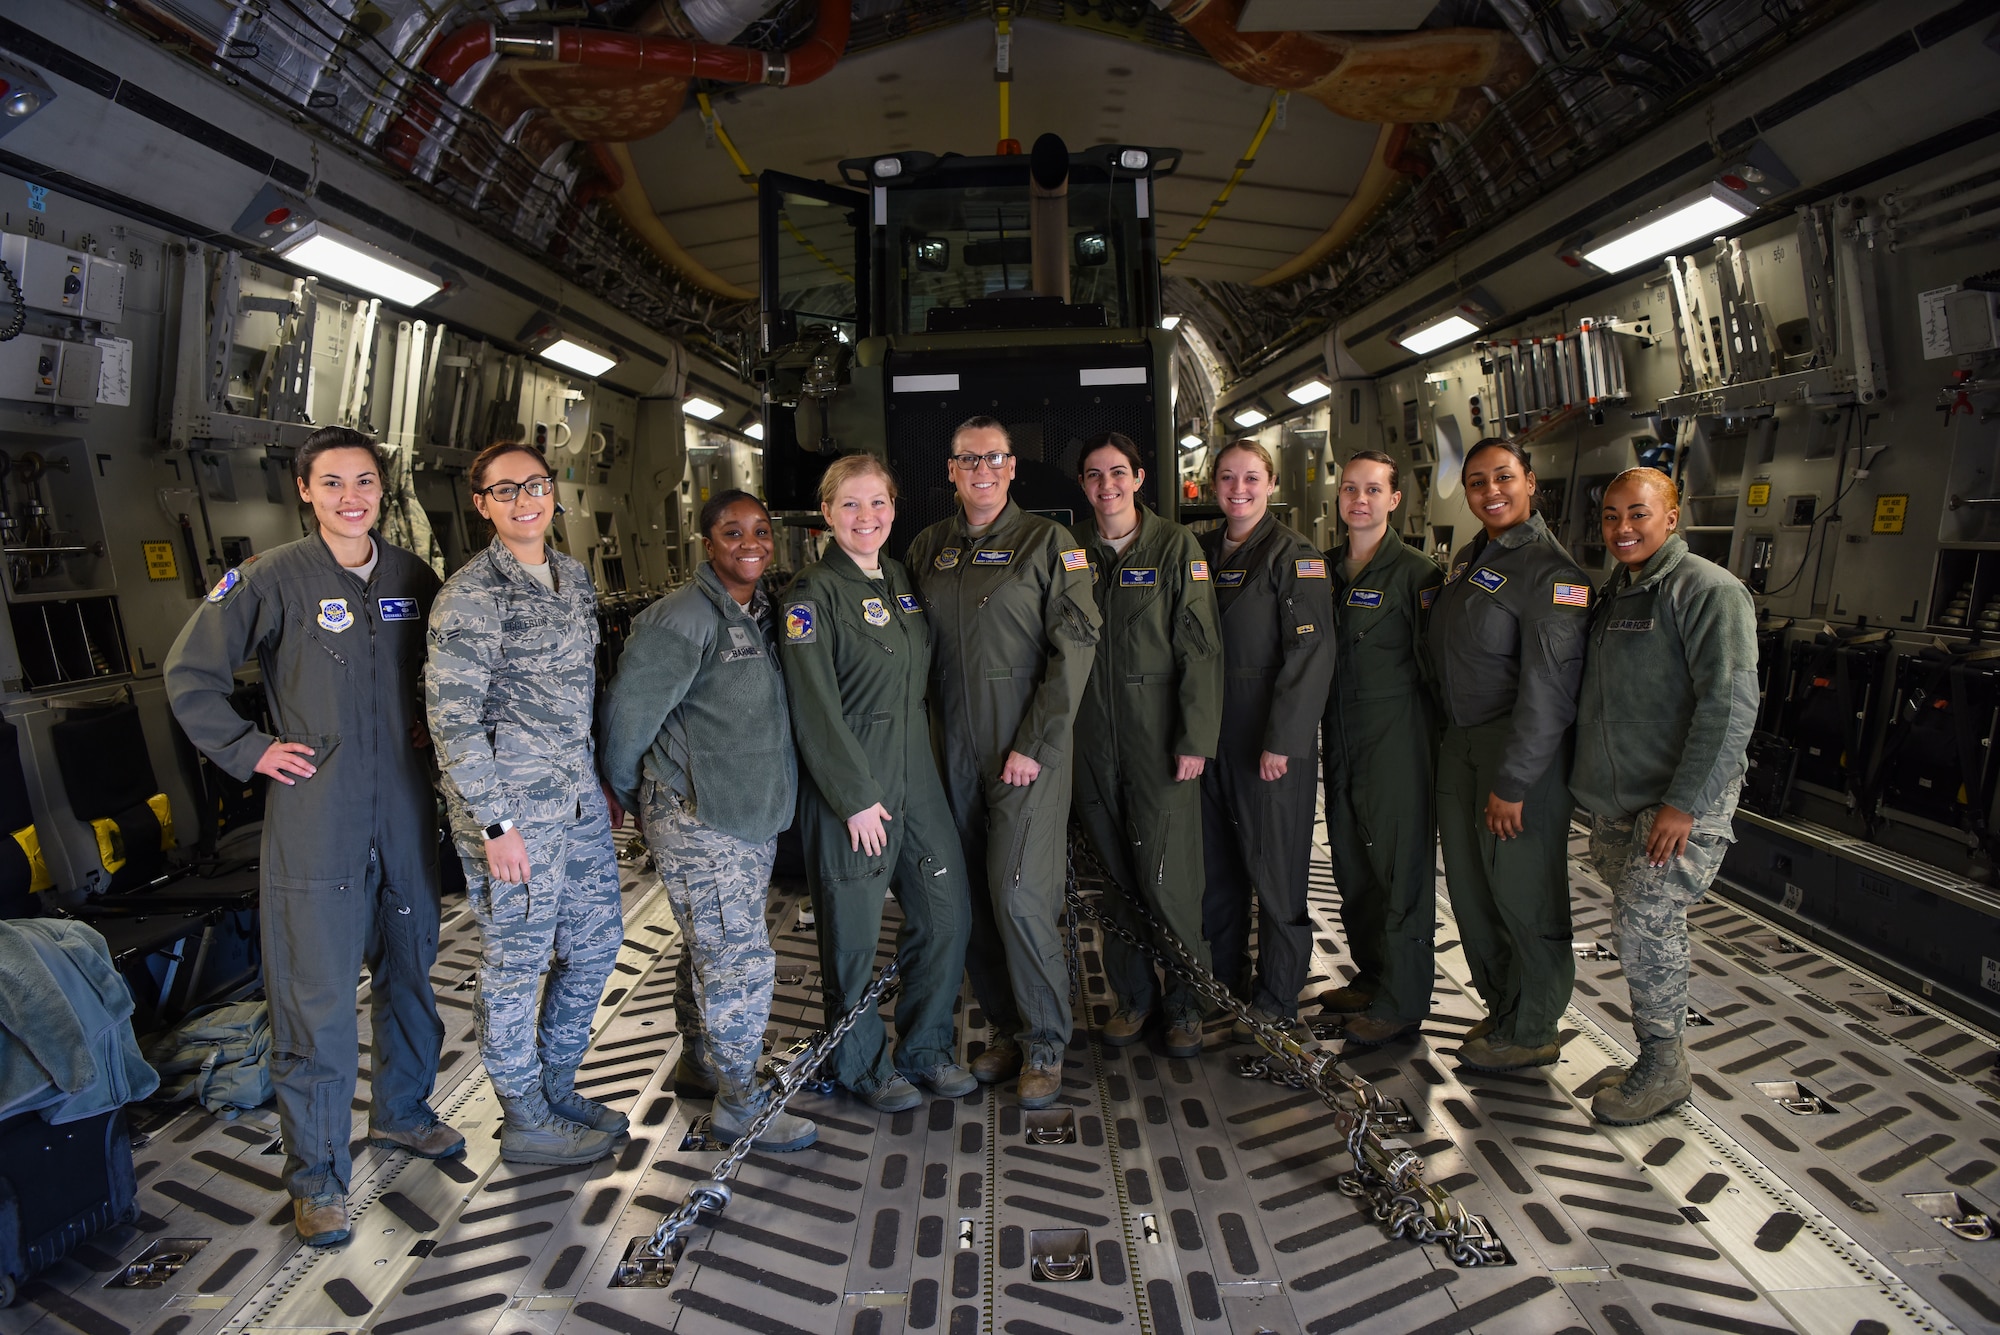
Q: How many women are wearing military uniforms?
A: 10